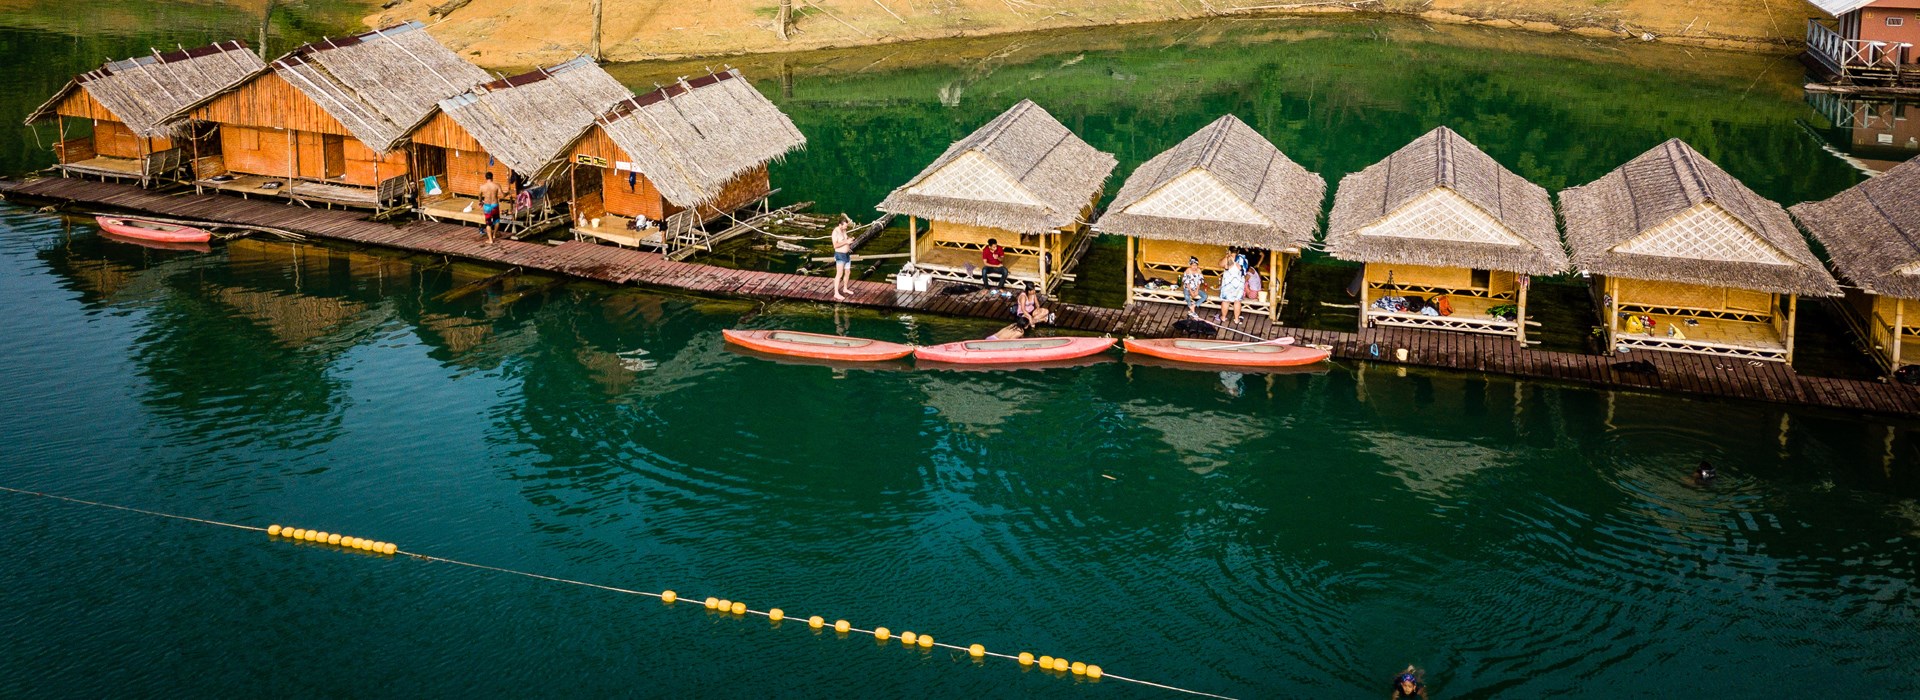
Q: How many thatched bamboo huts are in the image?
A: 9